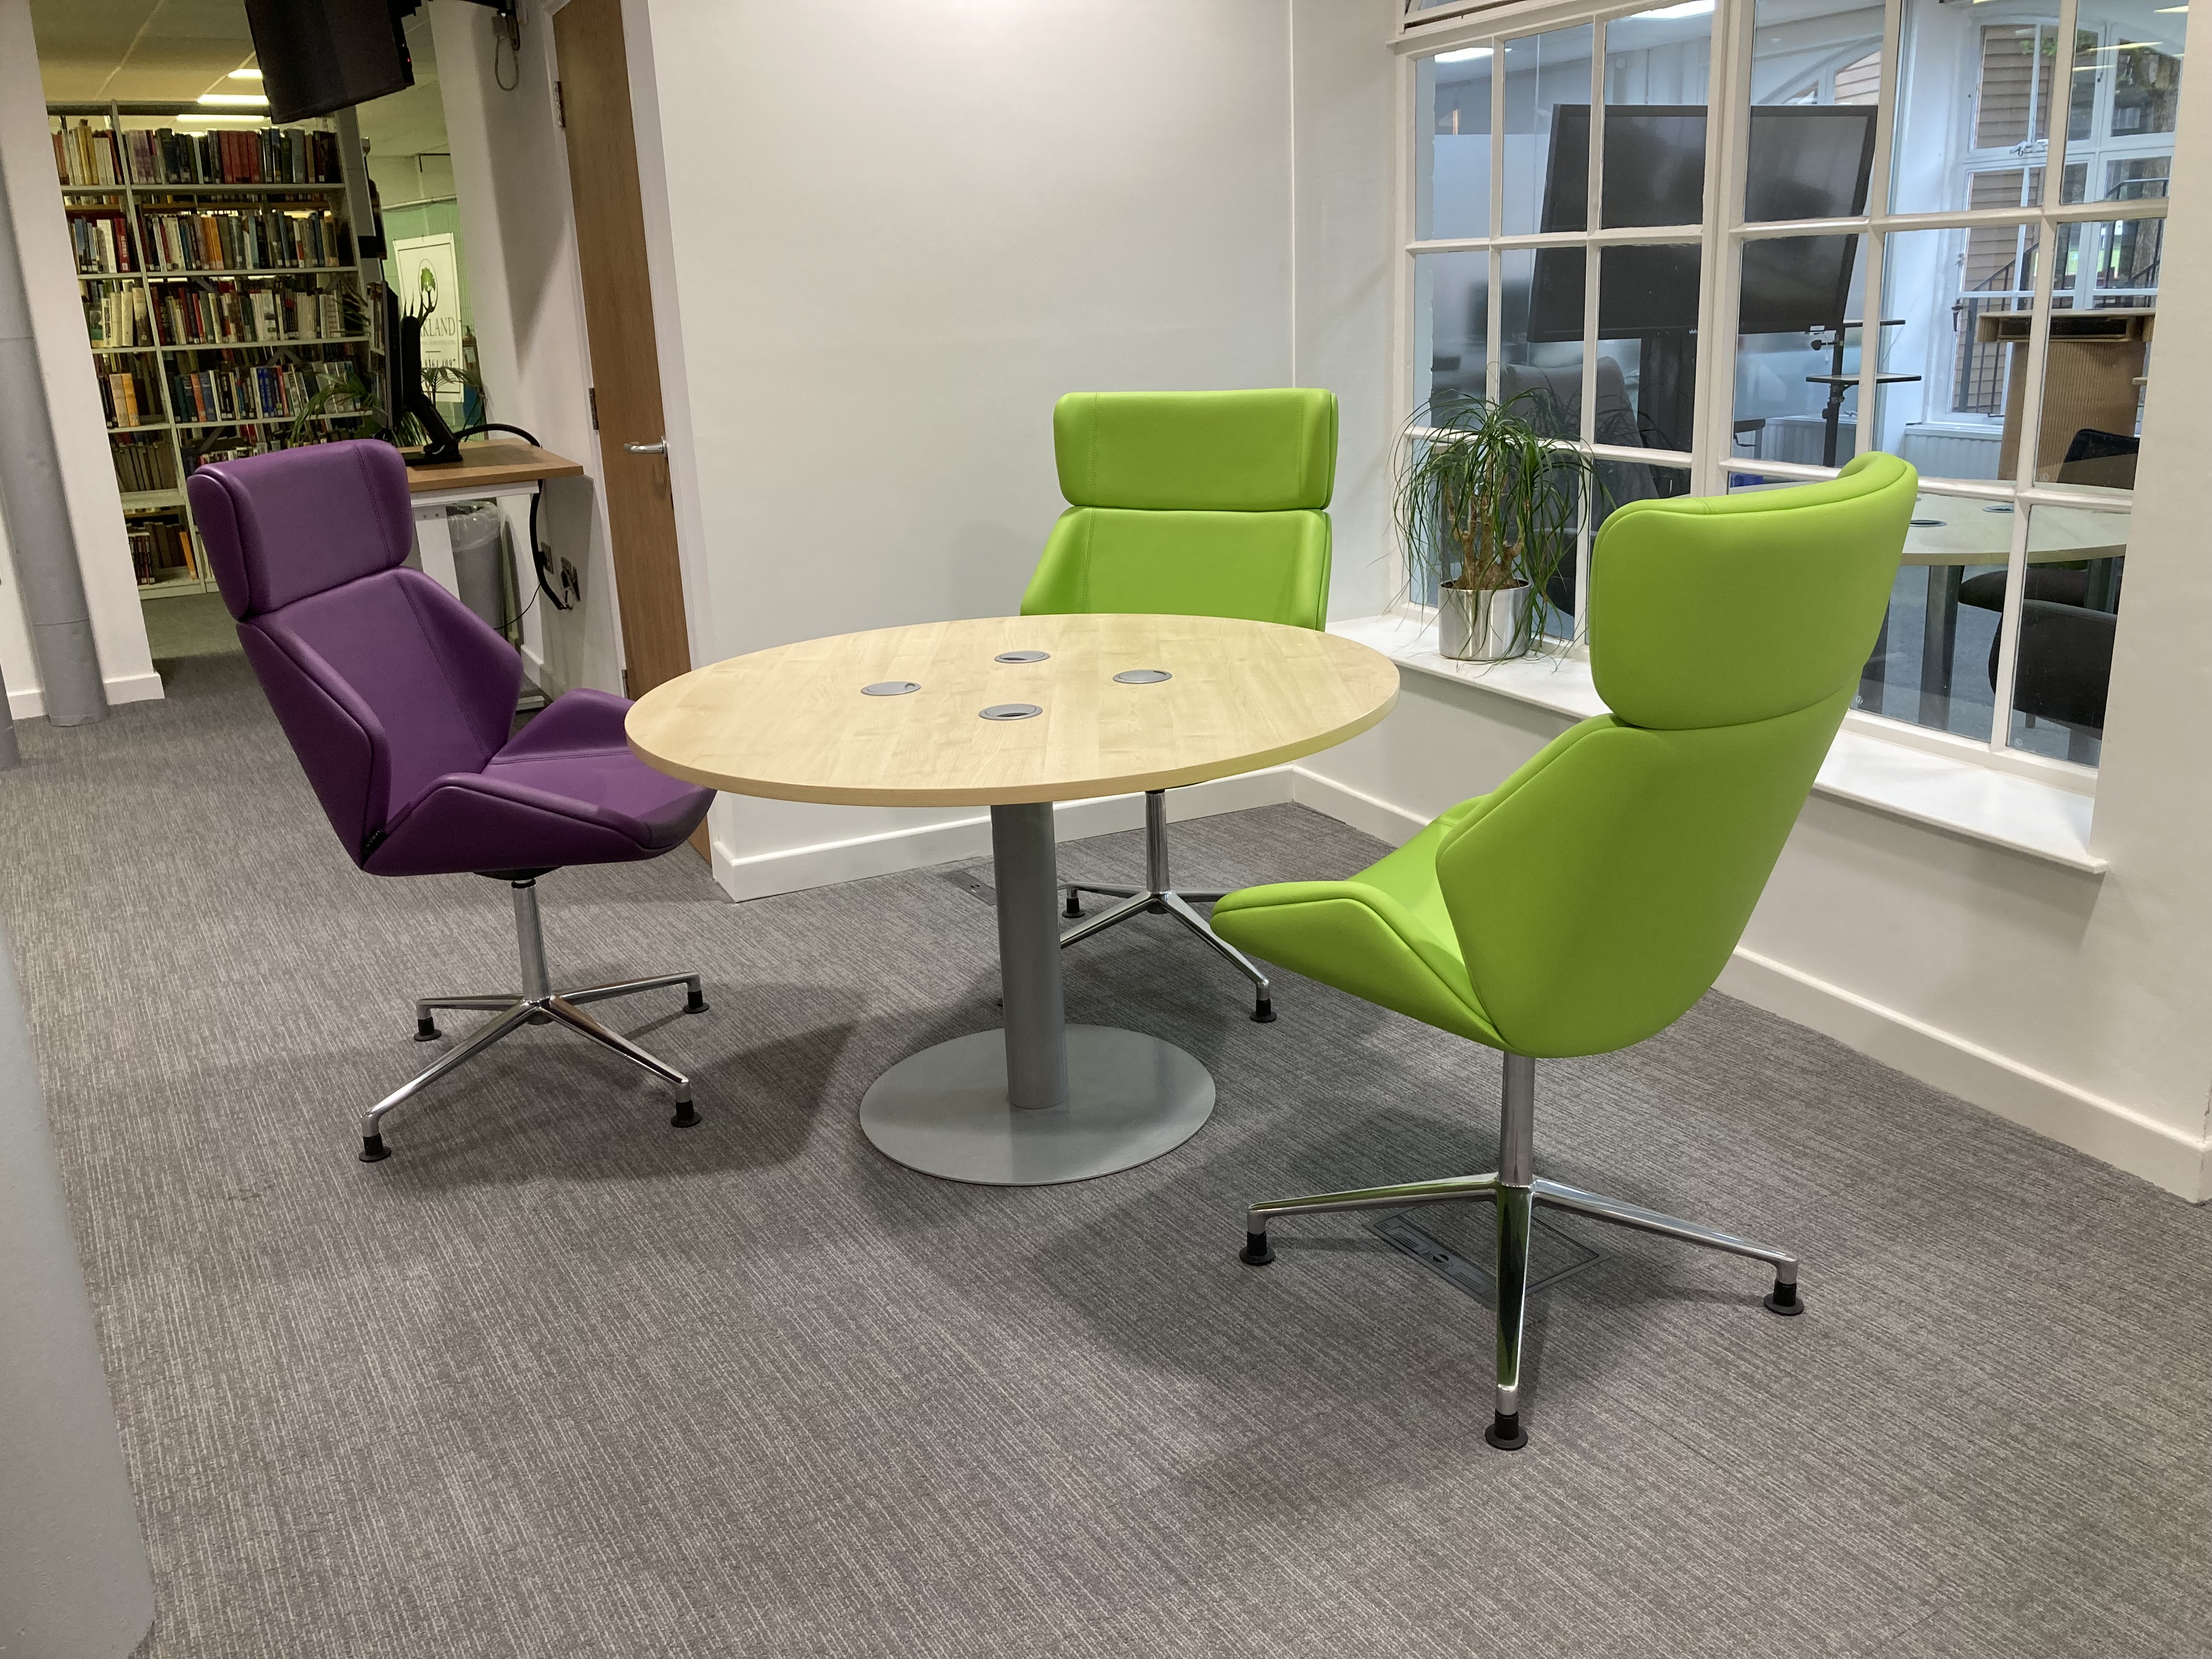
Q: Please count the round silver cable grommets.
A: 4